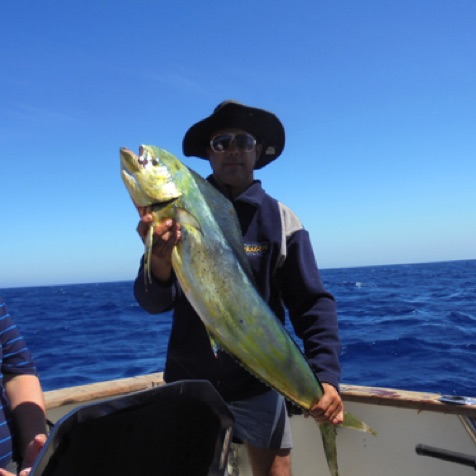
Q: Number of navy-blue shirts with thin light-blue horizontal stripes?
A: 1